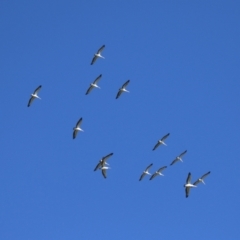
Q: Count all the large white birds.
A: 13